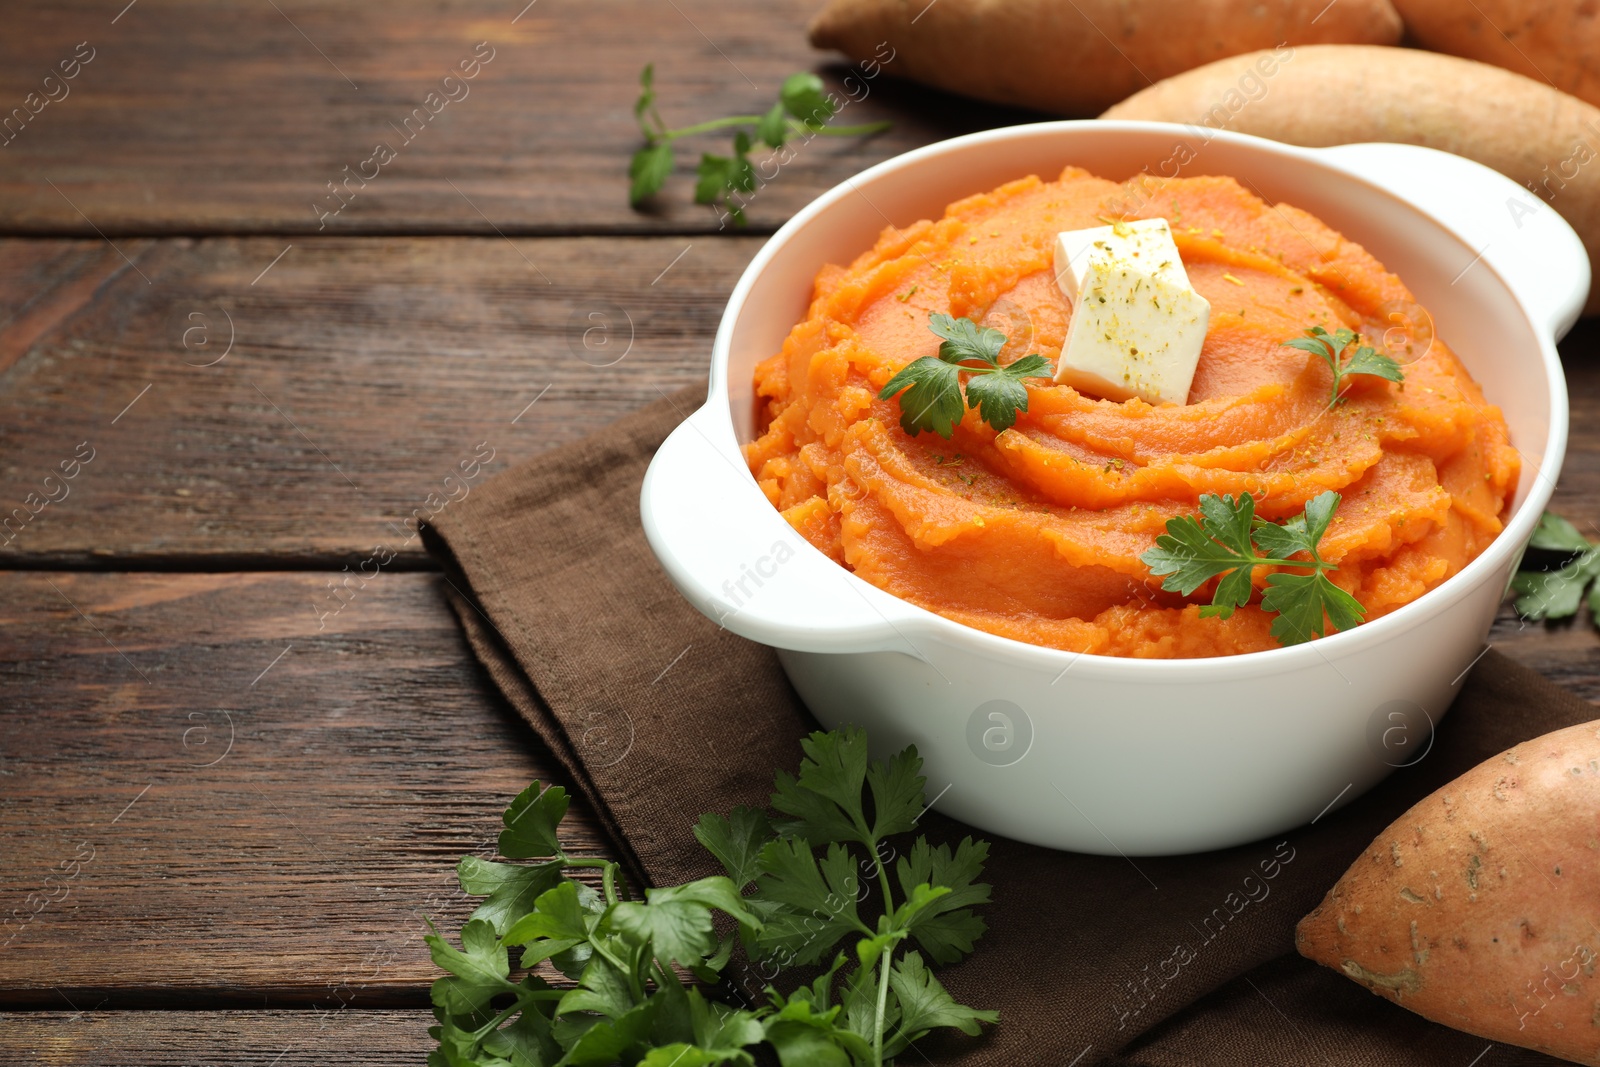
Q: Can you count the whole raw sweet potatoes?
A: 4